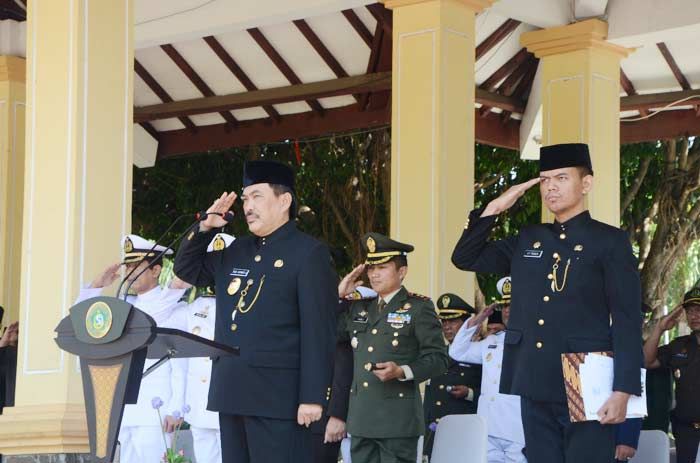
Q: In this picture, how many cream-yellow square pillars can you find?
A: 4